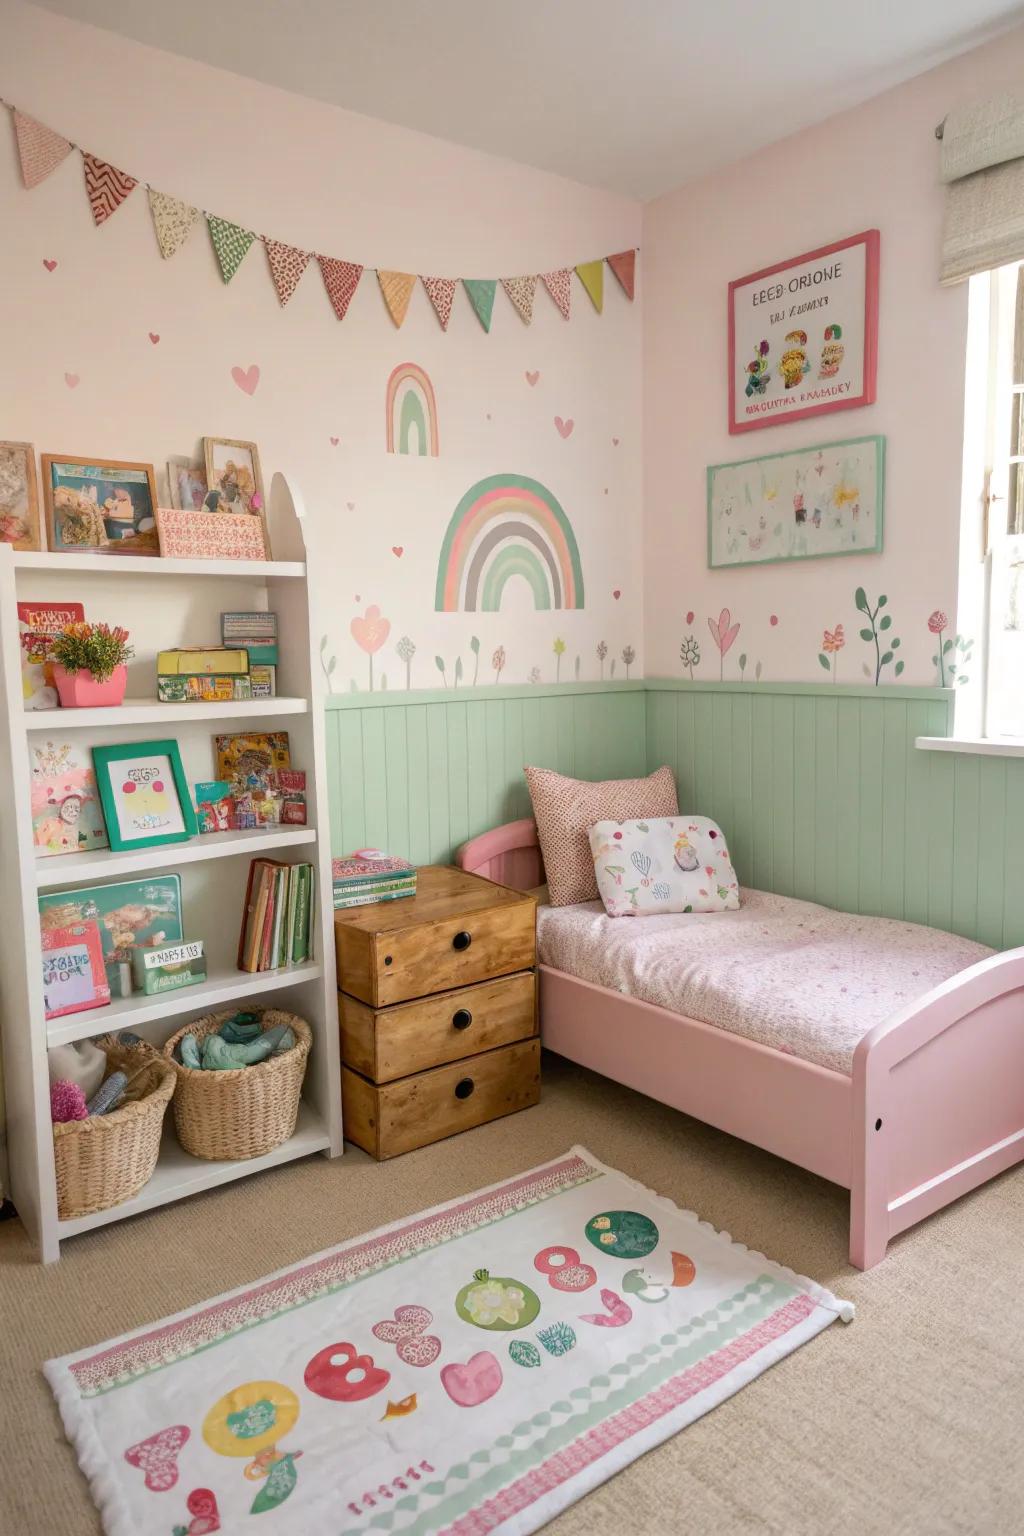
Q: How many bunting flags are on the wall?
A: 13